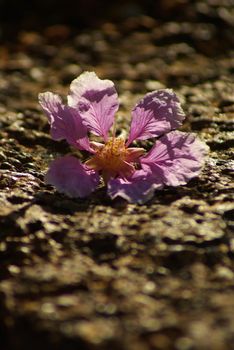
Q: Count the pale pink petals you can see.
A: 6